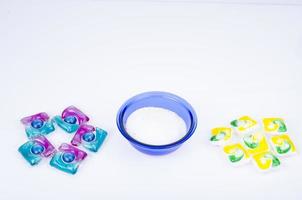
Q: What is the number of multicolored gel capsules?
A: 12